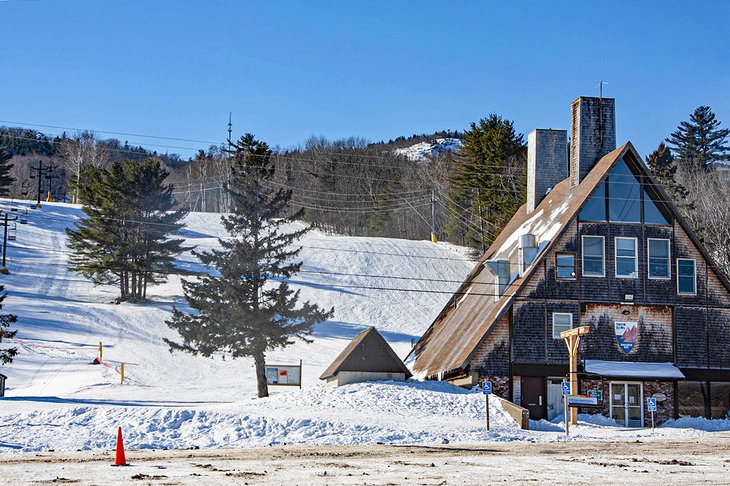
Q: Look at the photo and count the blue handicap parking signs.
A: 3